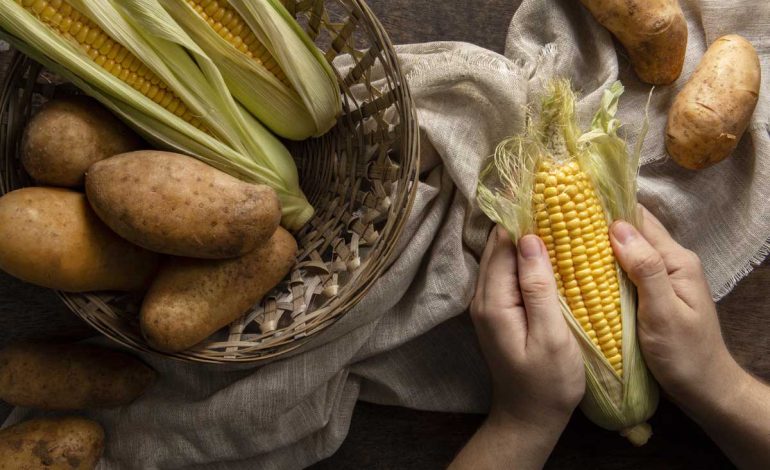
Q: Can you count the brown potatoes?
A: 8